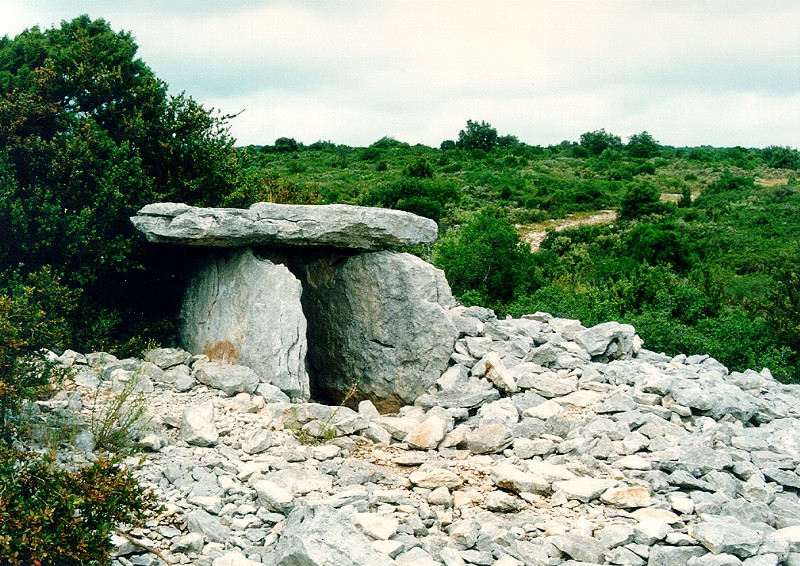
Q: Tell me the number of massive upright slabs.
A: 2